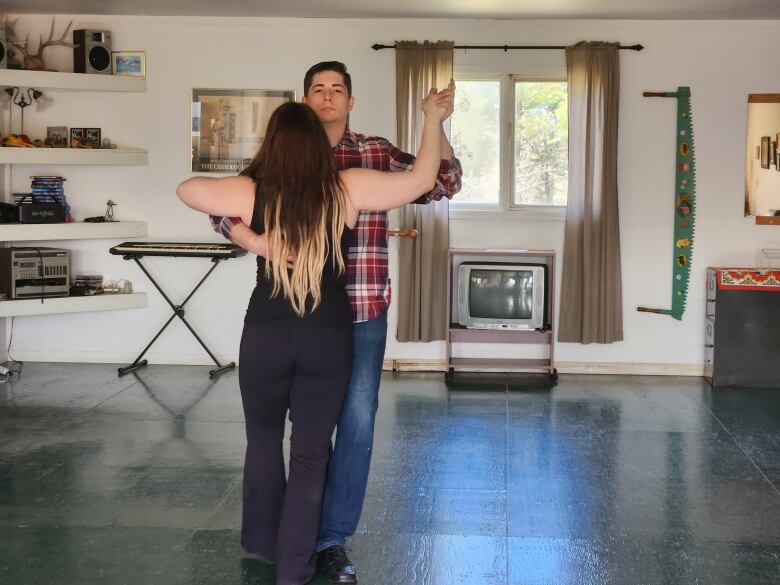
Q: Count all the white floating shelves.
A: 4